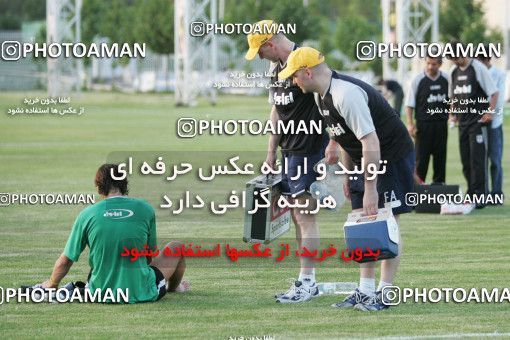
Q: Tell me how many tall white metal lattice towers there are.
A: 3